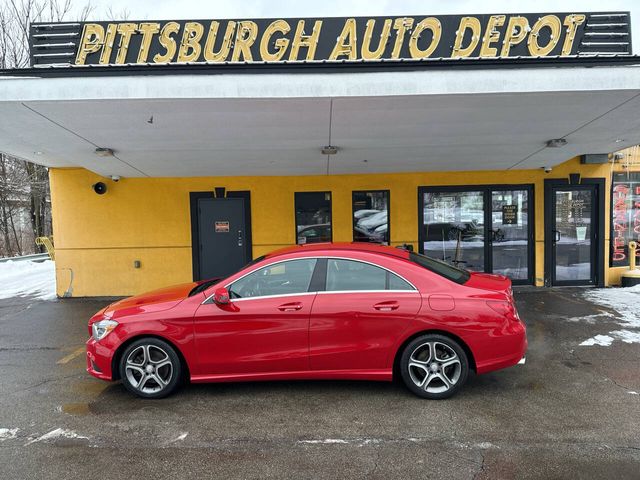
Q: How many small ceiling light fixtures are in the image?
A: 3